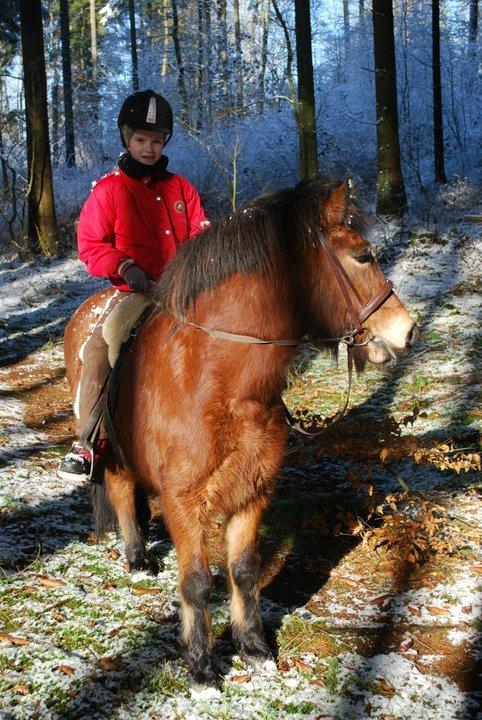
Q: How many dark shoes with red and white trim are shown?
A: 1